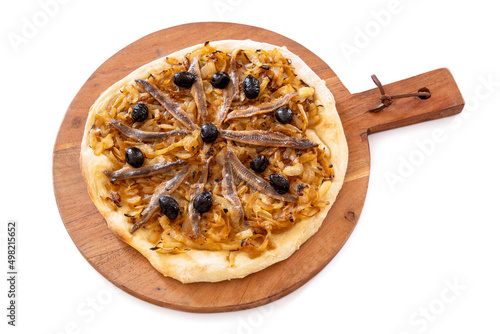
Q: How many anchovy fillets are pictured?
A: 11